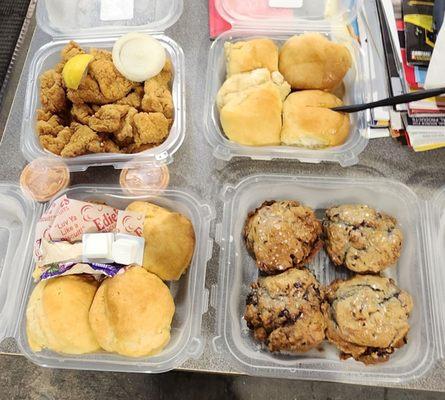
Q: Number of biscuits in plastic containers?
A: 11